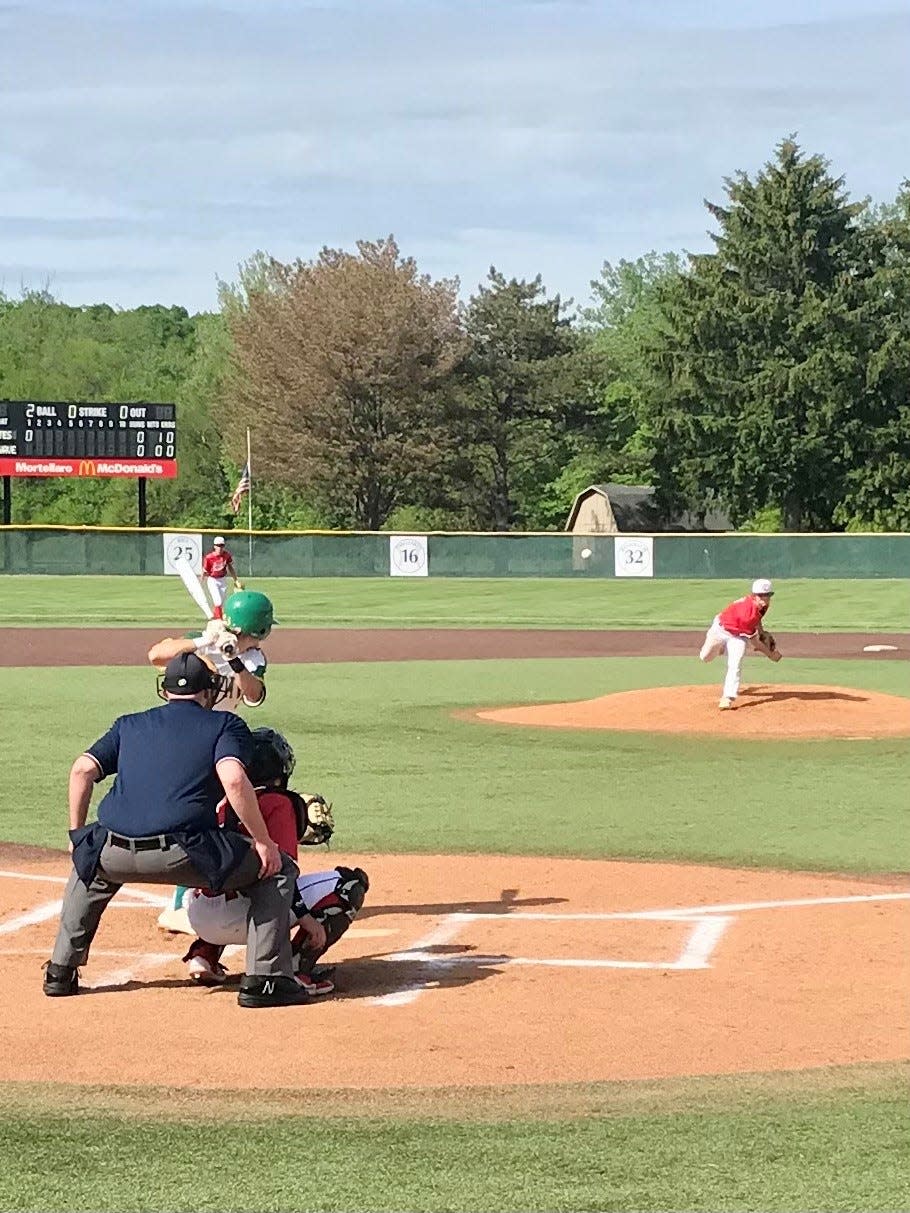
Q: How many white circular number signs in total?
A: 3